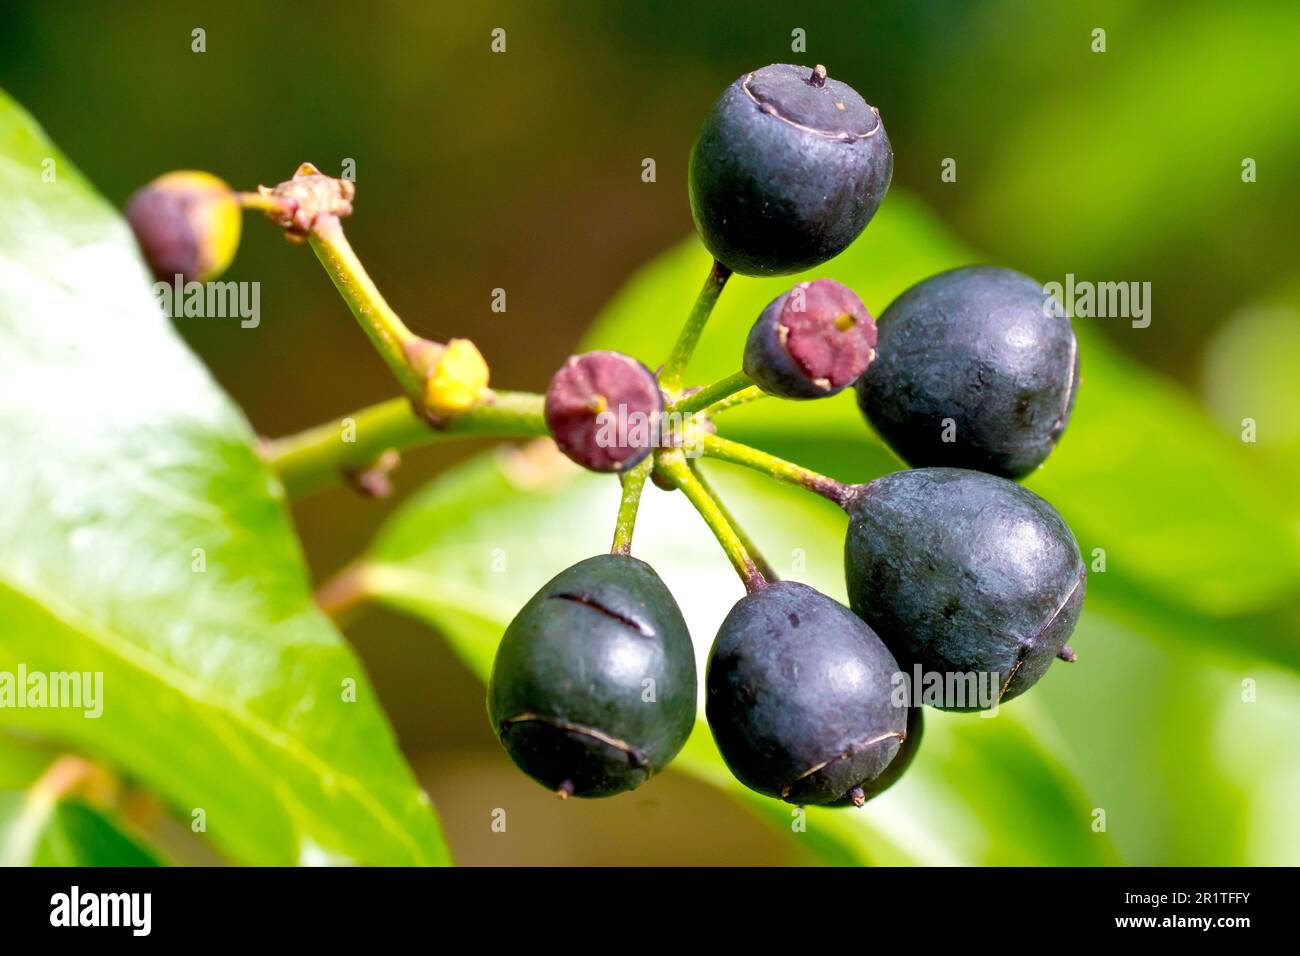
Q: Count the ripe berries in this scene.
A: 6